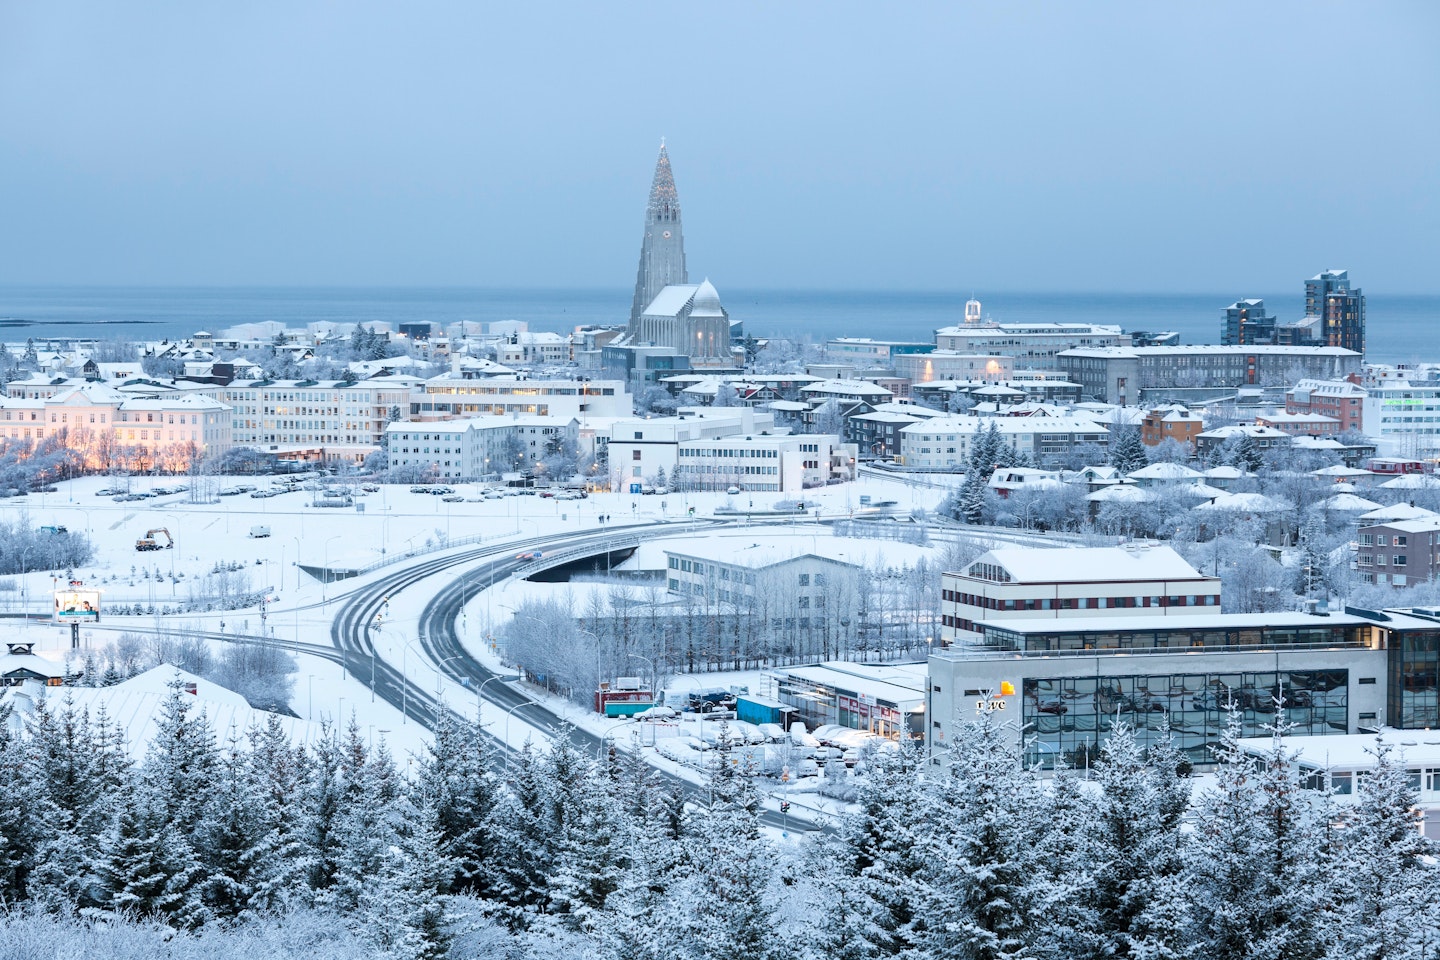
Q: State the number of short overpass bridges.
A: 1